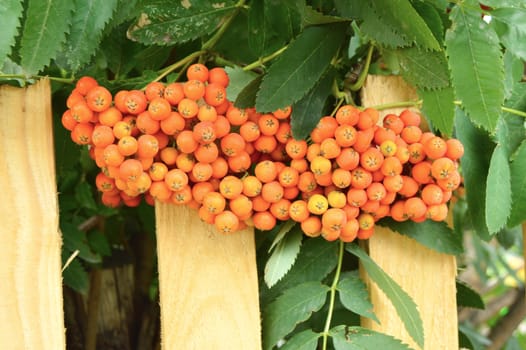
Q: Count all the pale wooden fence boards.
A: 3